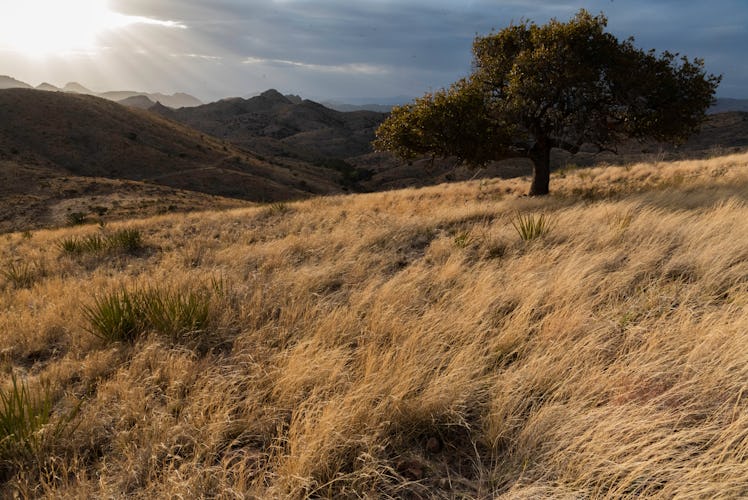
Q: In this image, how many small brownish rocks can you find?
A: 2